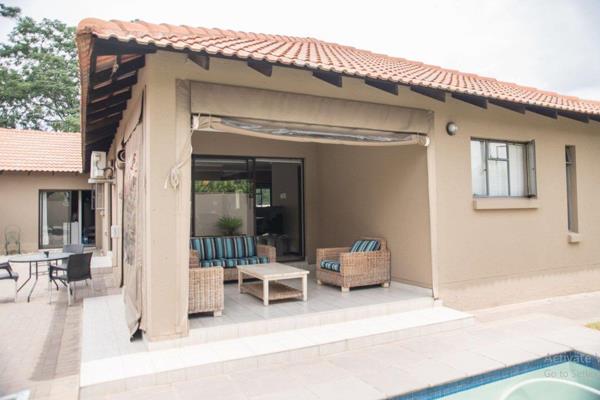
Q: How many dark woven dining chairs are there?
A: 3